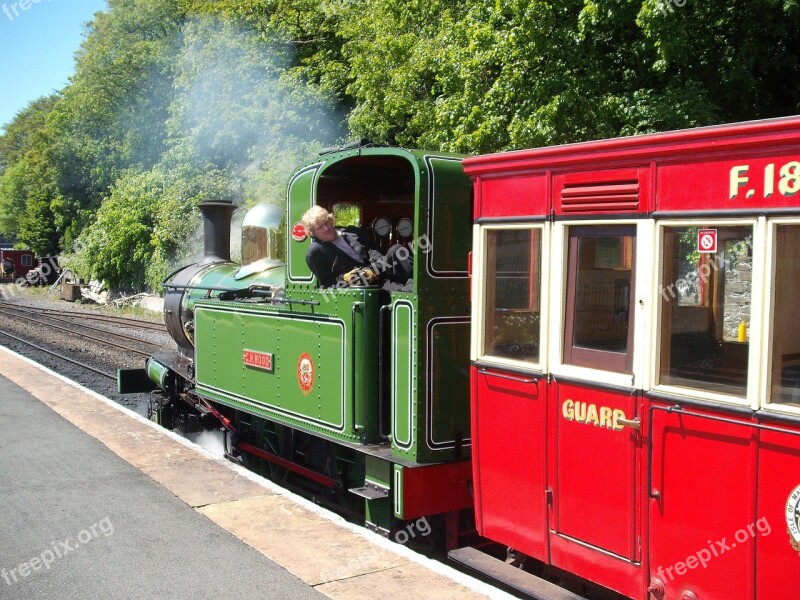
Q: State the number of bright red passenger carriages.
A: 1